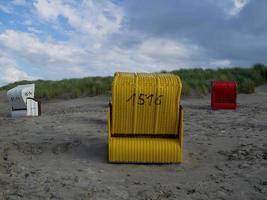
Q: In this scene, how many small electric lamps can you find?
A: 0